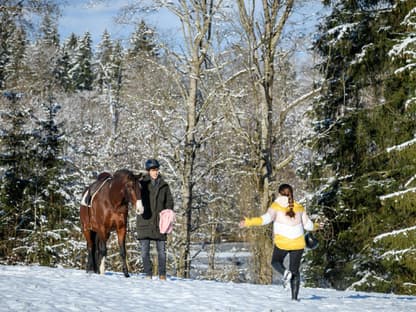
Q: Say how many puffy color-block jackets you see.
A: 1